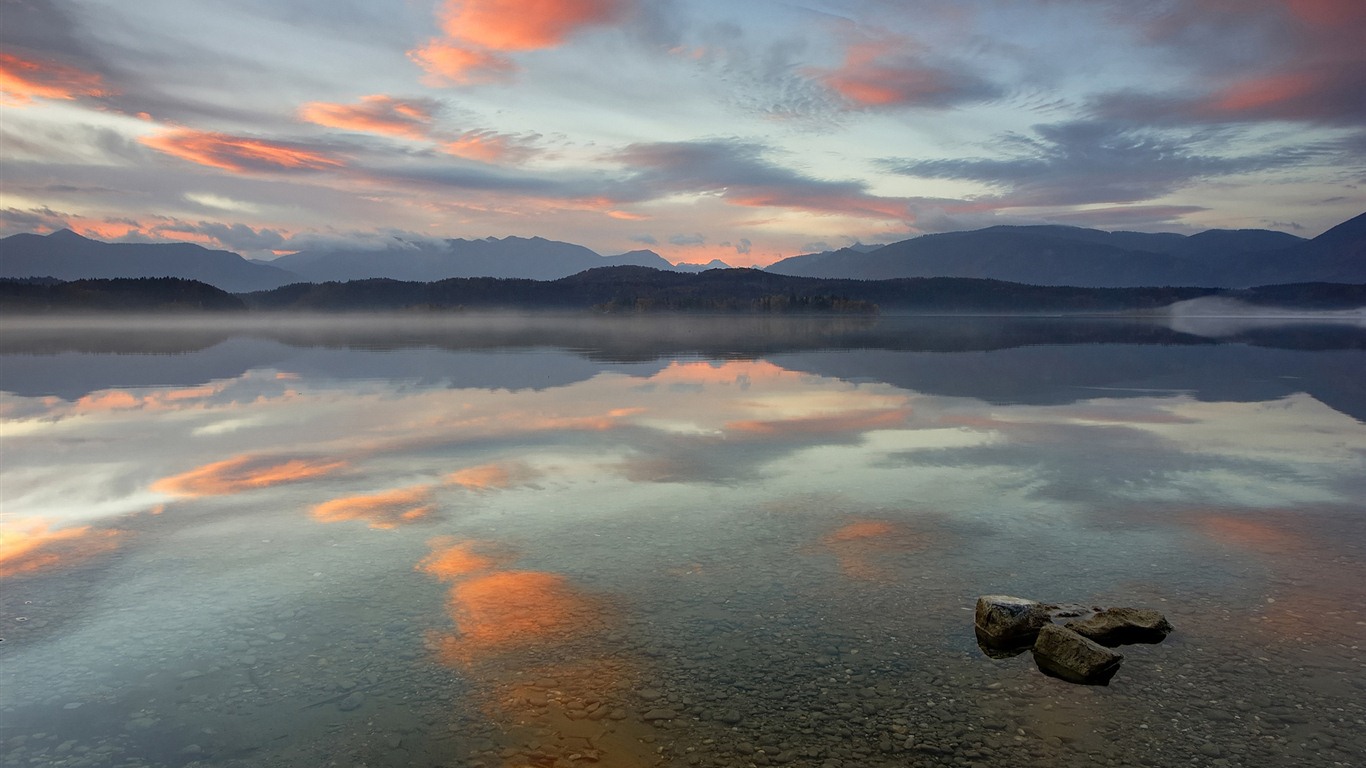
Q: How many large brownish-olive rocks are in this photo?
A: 3